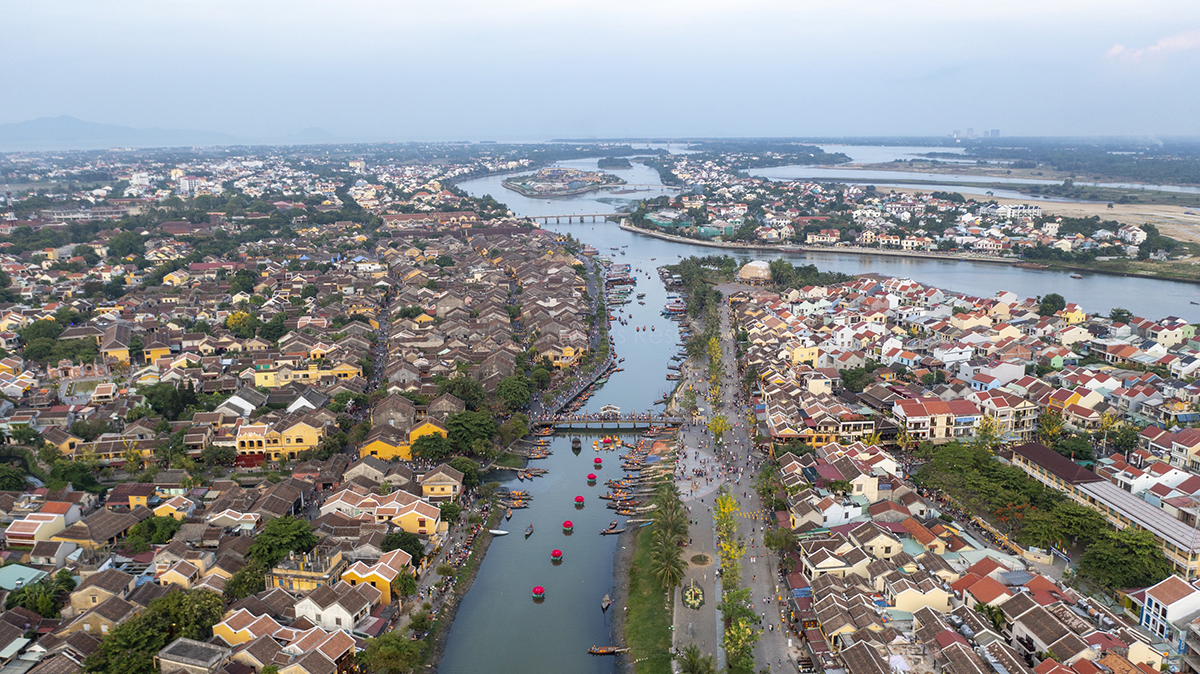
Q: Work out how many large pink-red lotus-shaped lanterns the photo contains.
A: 7